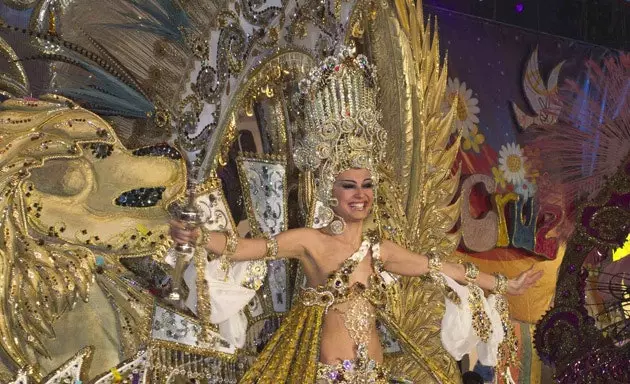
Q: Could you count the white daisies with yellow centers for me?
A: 2